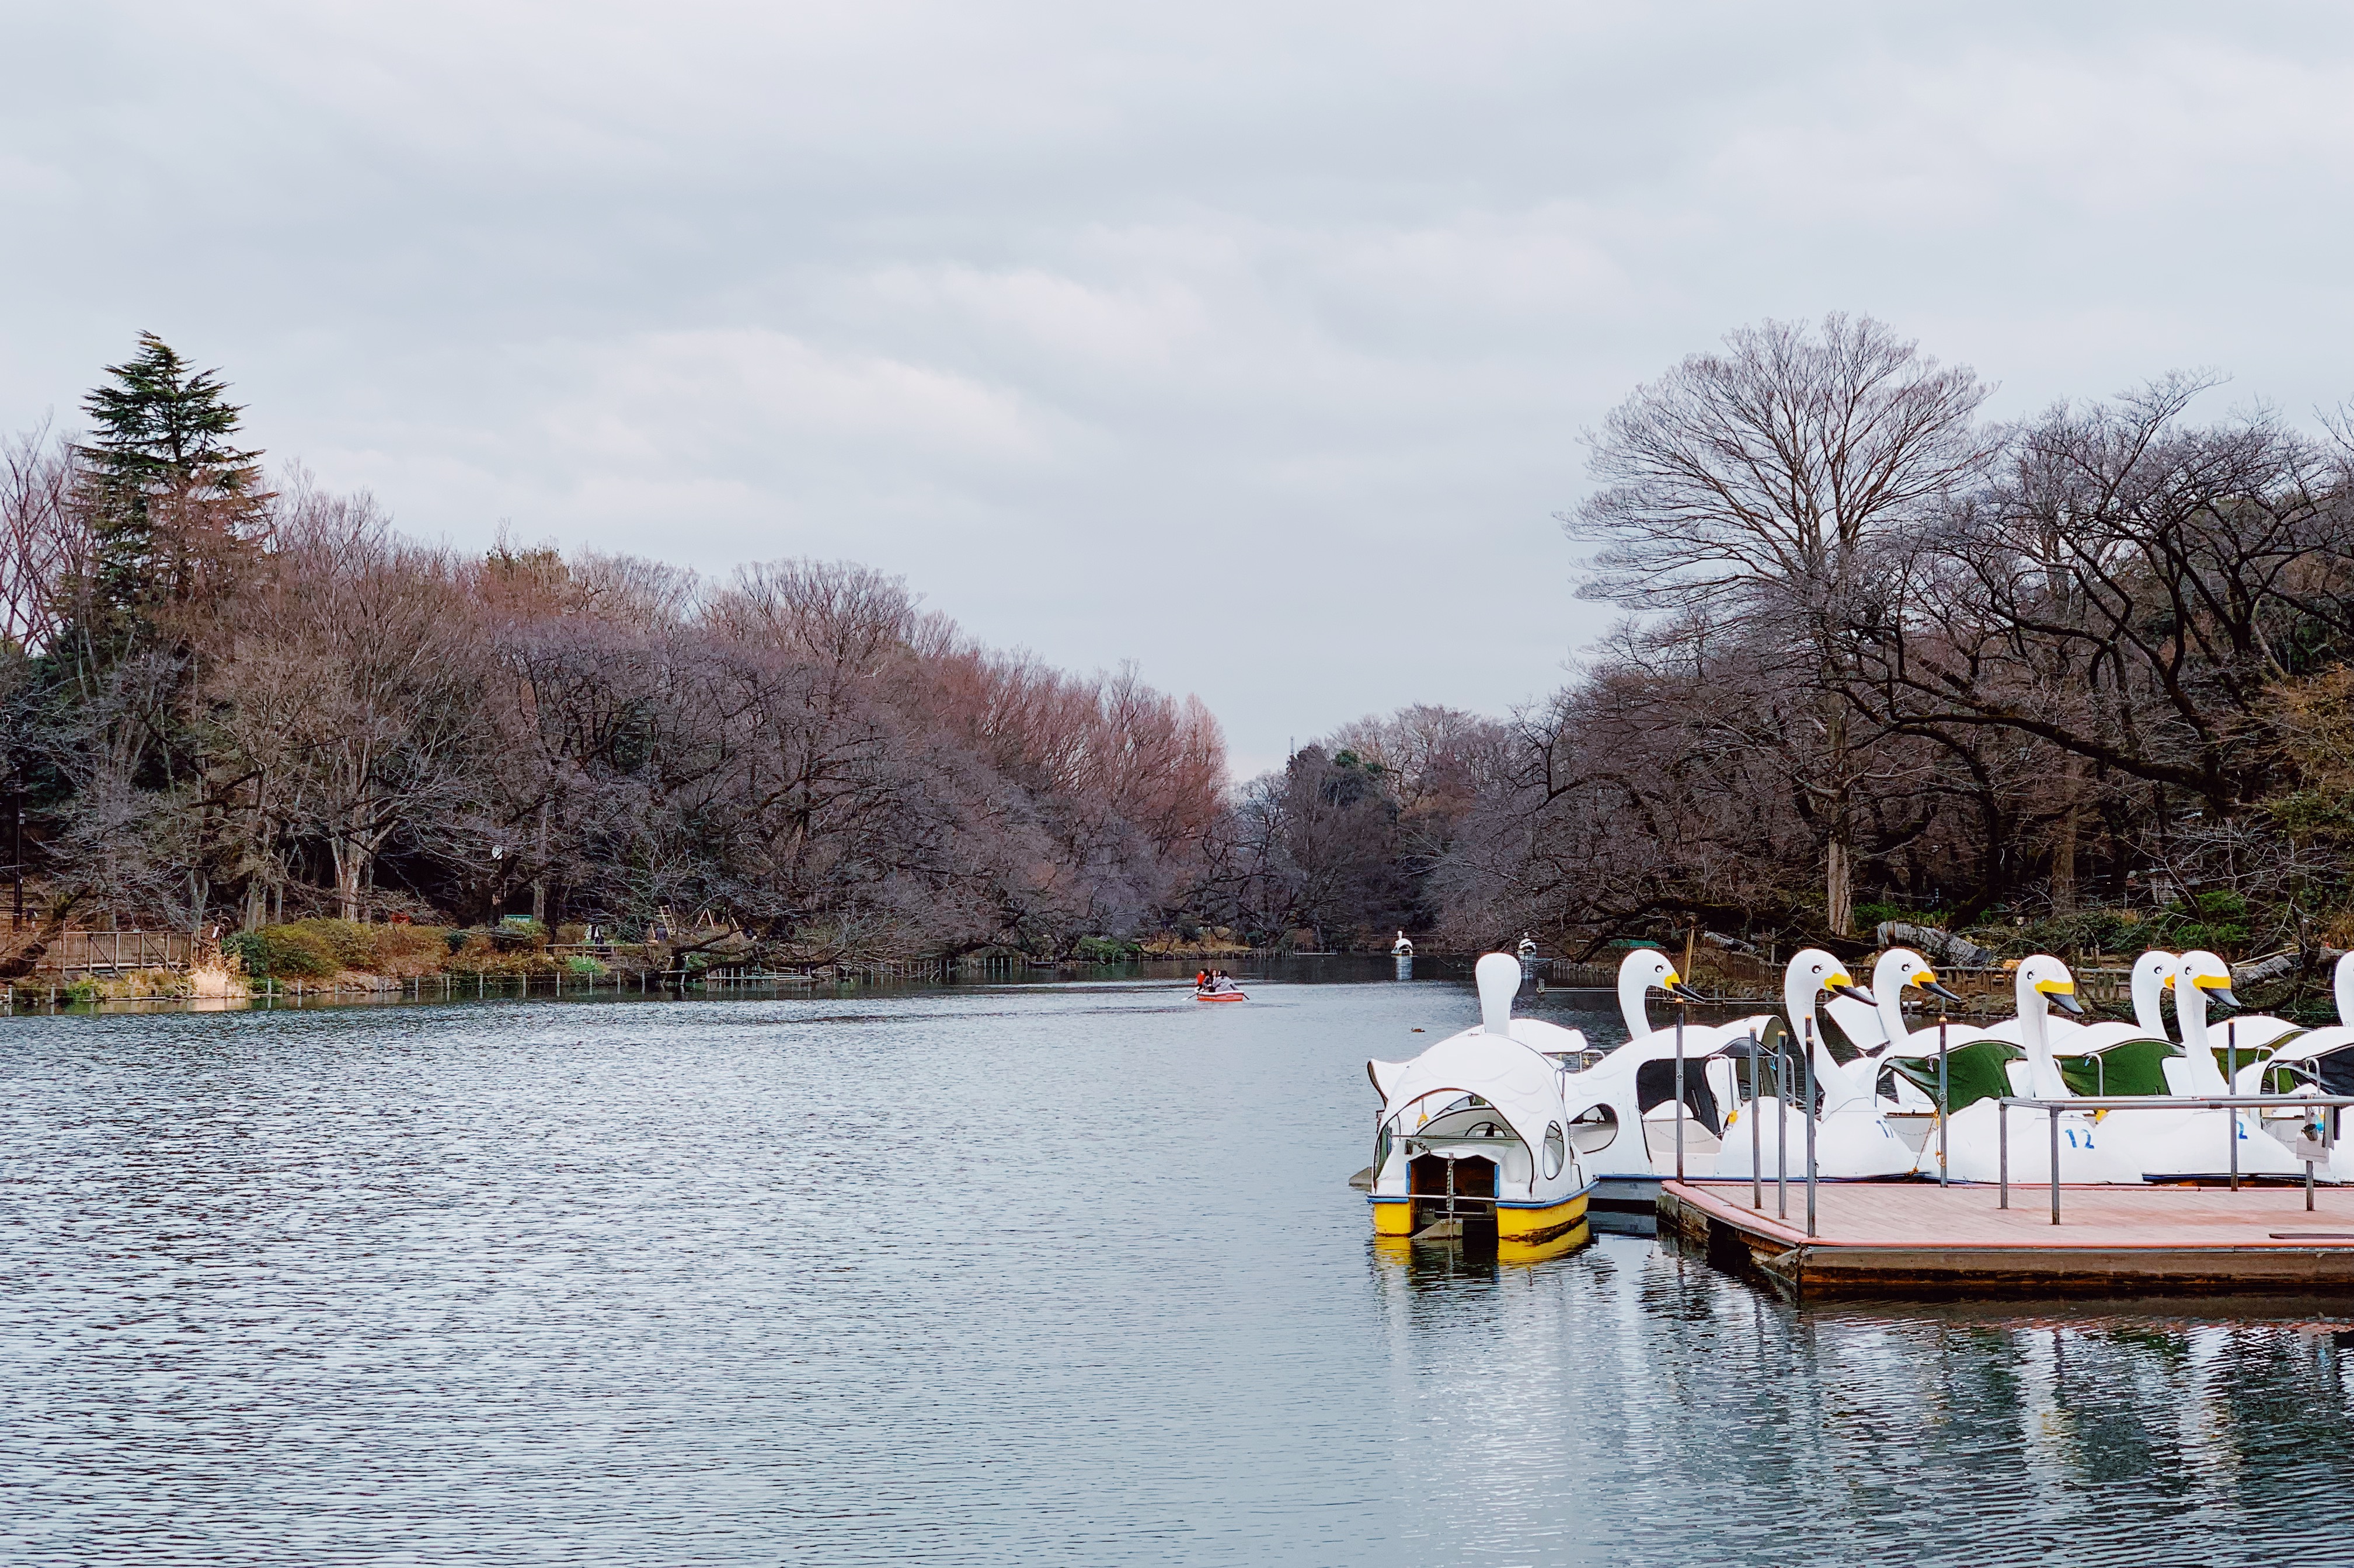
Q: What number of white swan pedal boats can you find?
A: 10